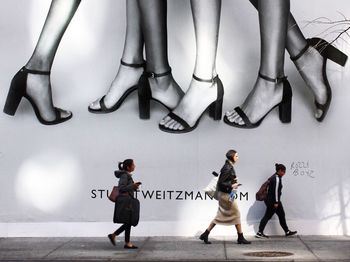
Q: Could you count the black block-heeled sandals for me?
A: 6